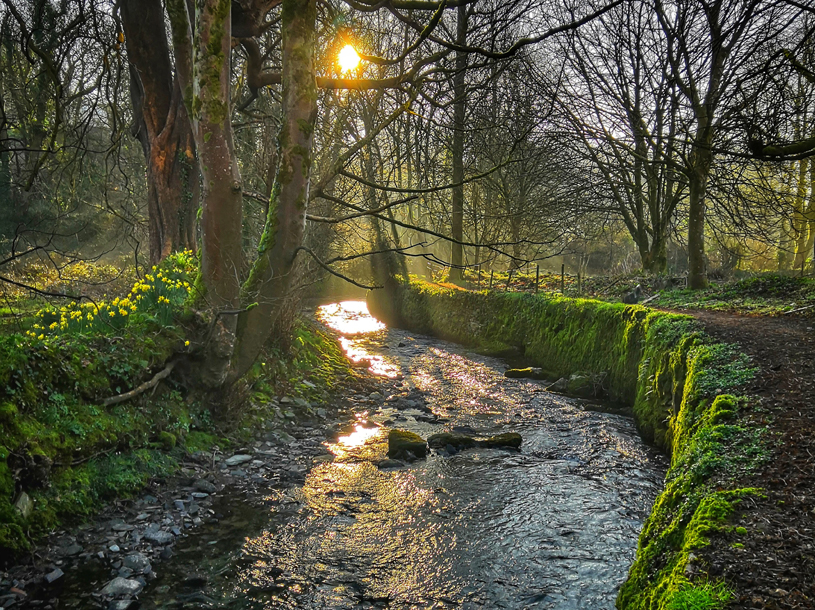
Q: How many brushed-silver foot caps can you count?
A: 0